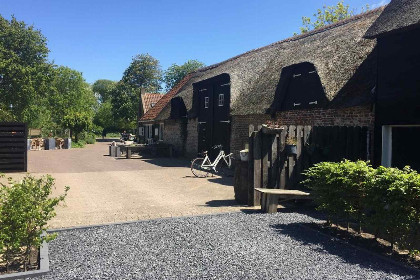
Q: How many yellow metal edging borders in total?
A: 0